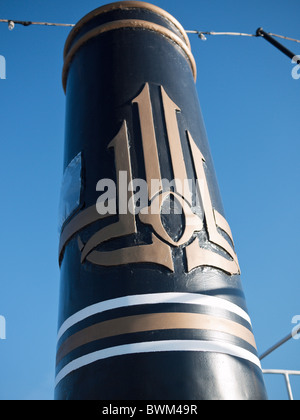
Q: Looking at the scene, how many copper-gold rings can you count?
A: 3